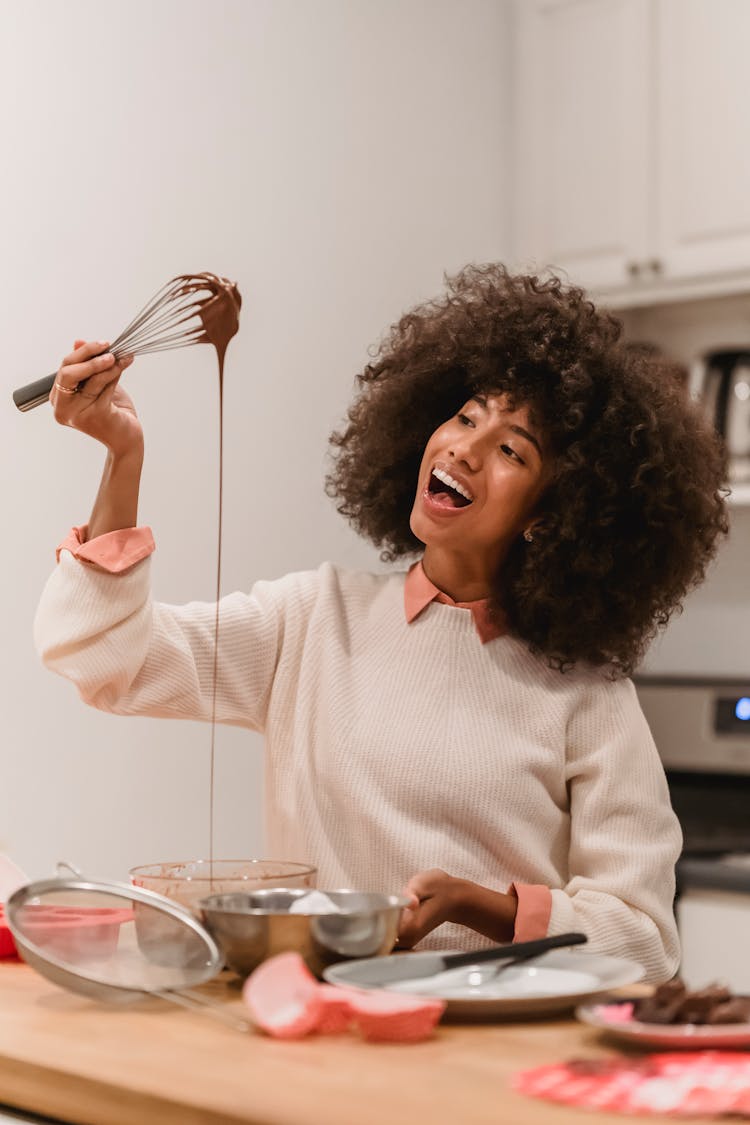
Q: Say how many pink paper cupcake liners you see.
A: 3